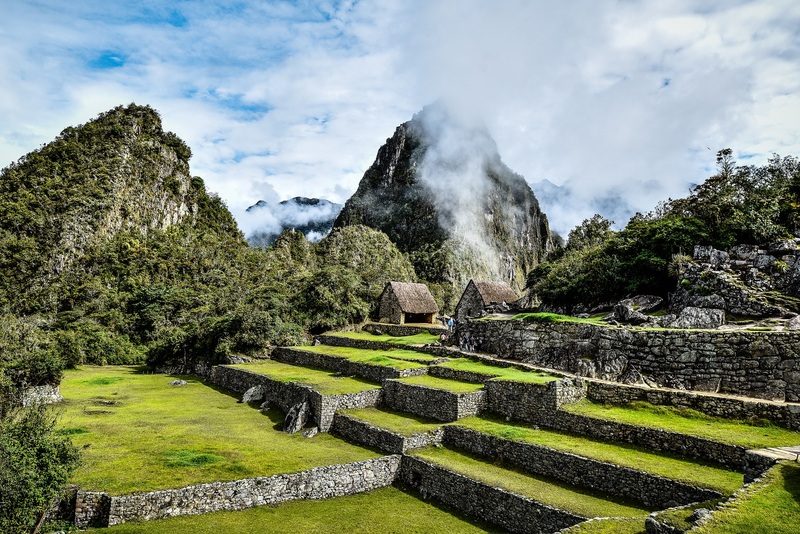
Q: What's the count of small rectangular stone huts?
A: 2